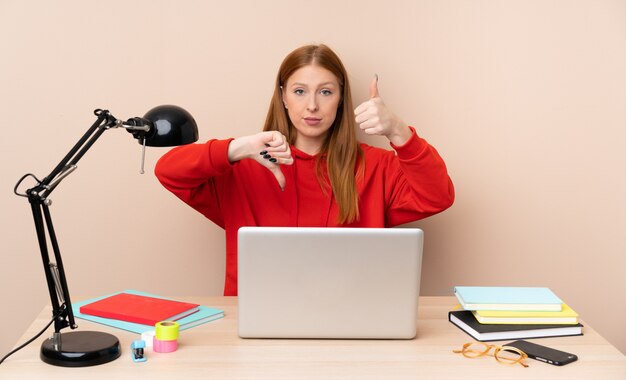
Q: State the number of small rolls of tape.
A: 3